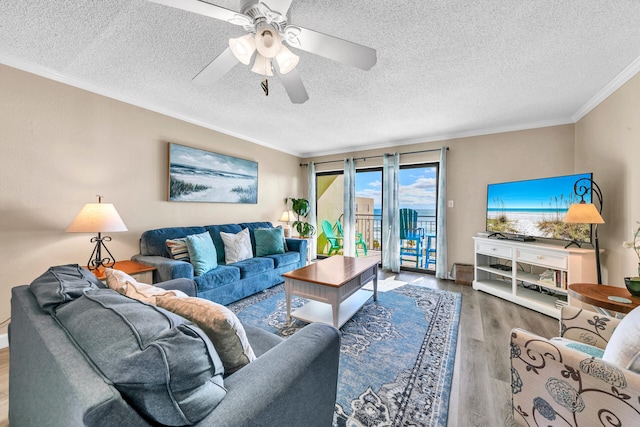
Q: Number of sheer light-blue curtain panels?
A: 4